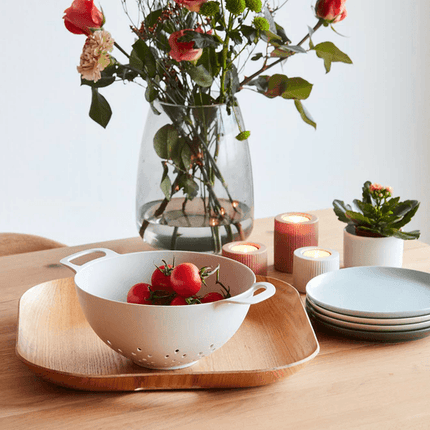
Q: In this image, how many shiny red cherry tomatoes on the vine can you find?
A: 5